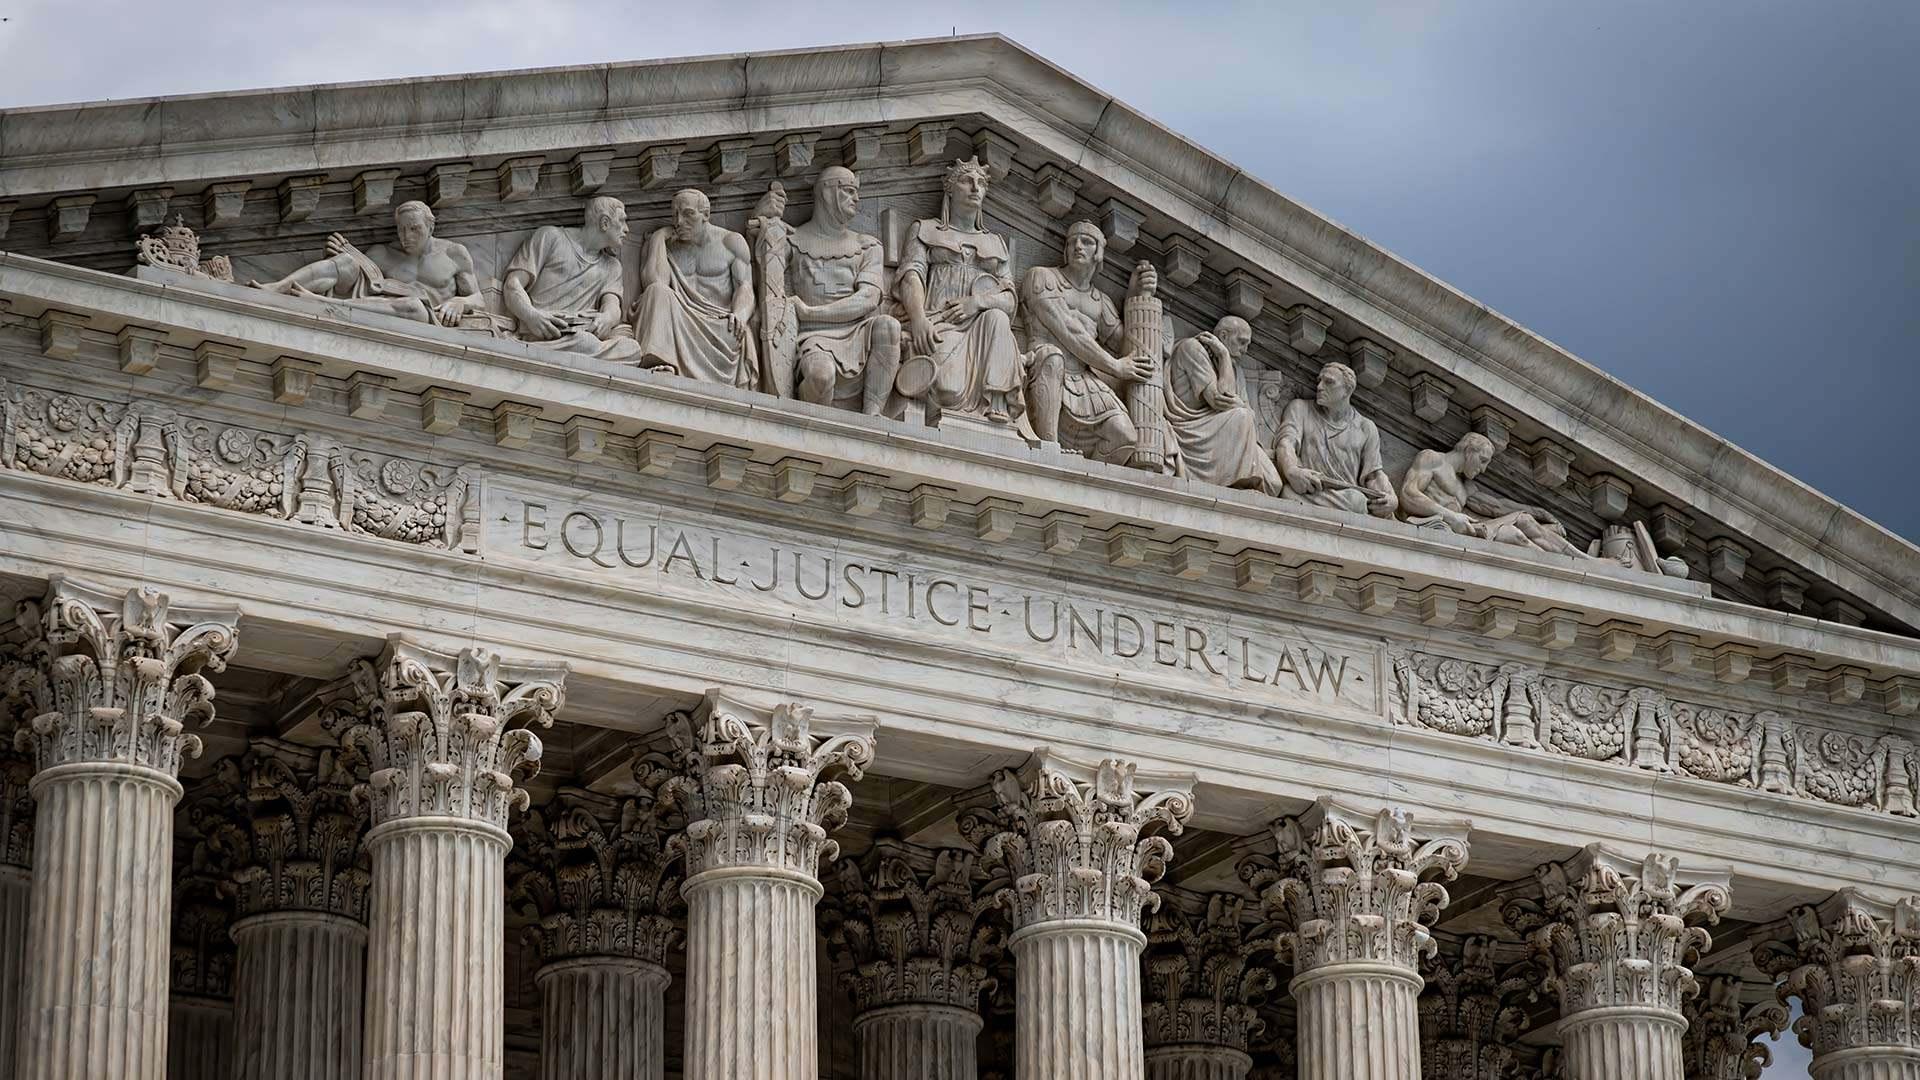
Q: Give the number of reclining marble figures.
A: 2